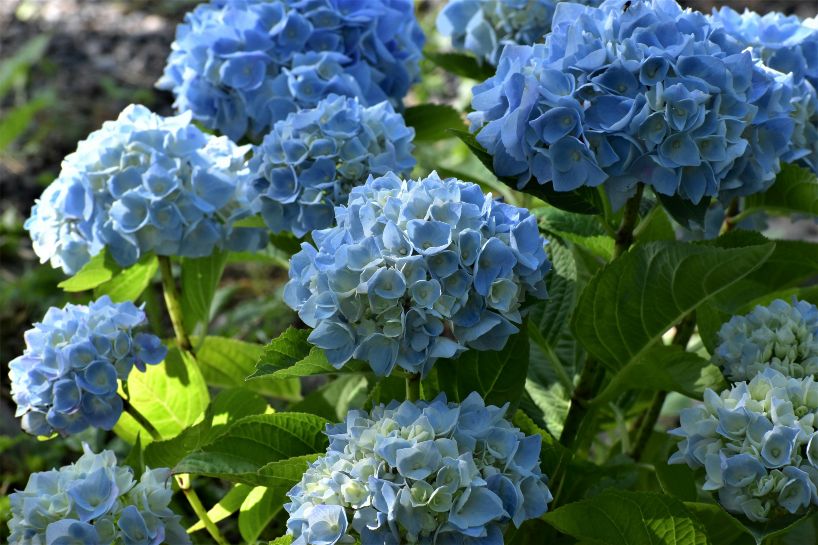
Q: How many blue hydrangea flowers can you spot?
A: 12